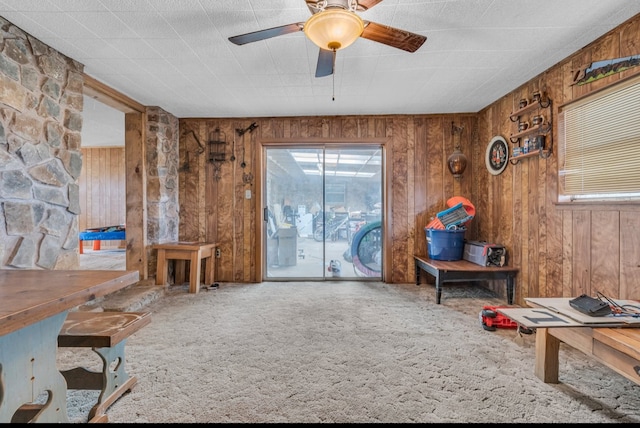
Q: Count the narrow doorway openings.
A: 1